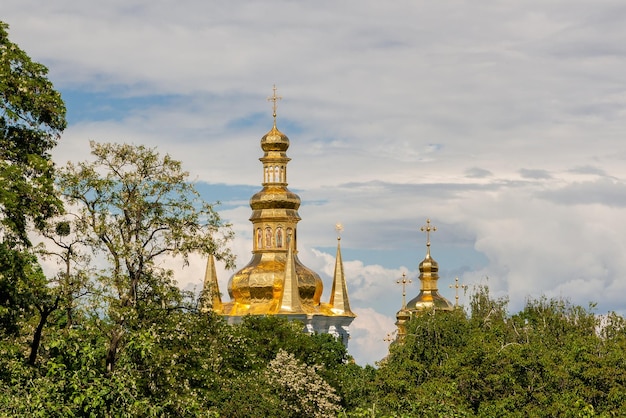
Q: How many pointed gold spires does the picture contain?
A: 3